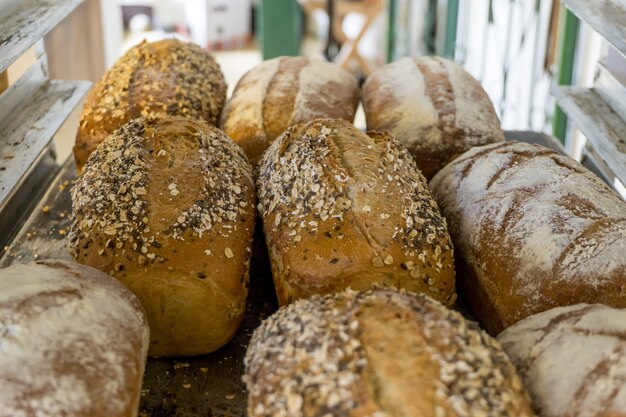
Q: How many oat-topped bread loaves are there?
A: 4